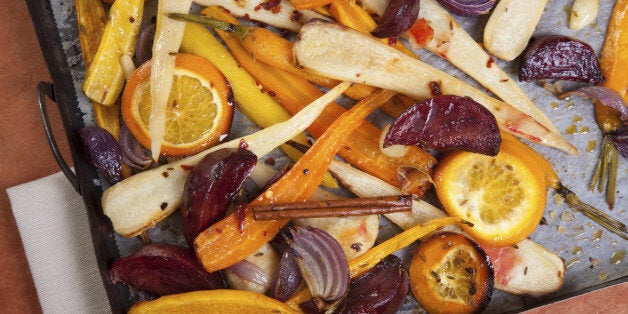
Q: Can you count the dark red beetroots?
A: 6